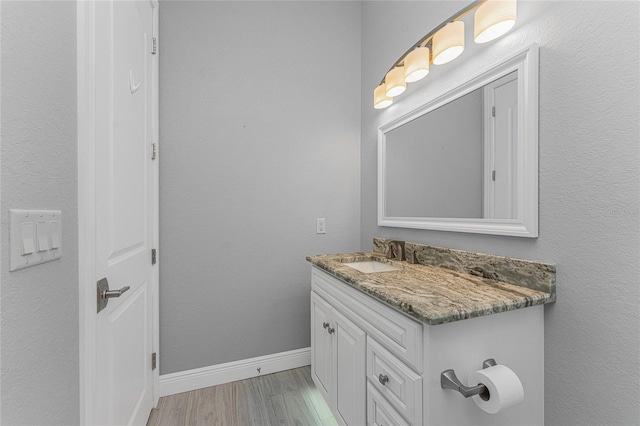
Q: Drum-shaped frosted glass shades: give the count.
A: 5